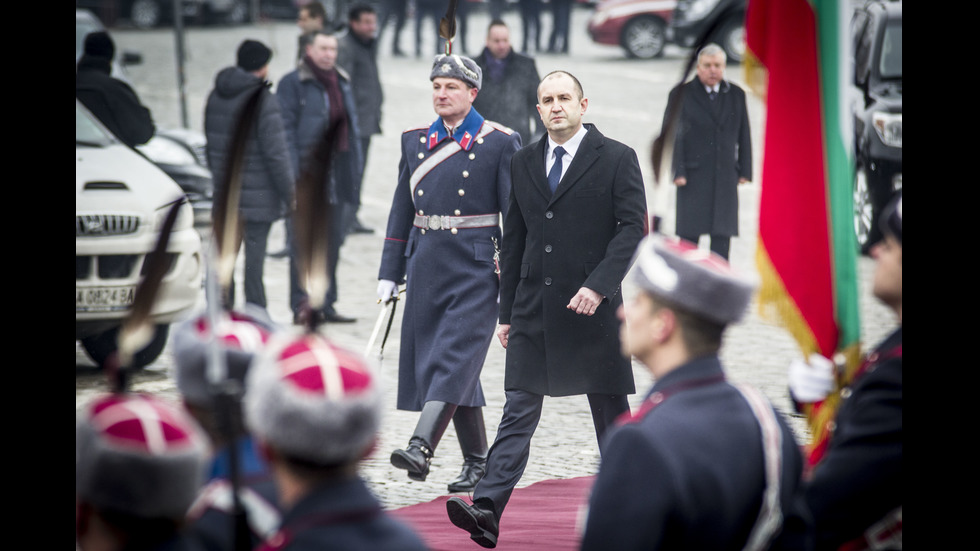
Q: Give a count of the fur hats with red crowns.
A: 4